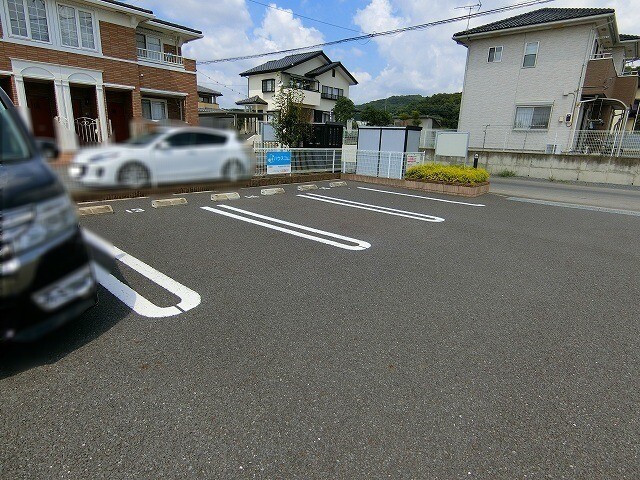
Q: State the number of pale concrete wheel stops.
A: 6